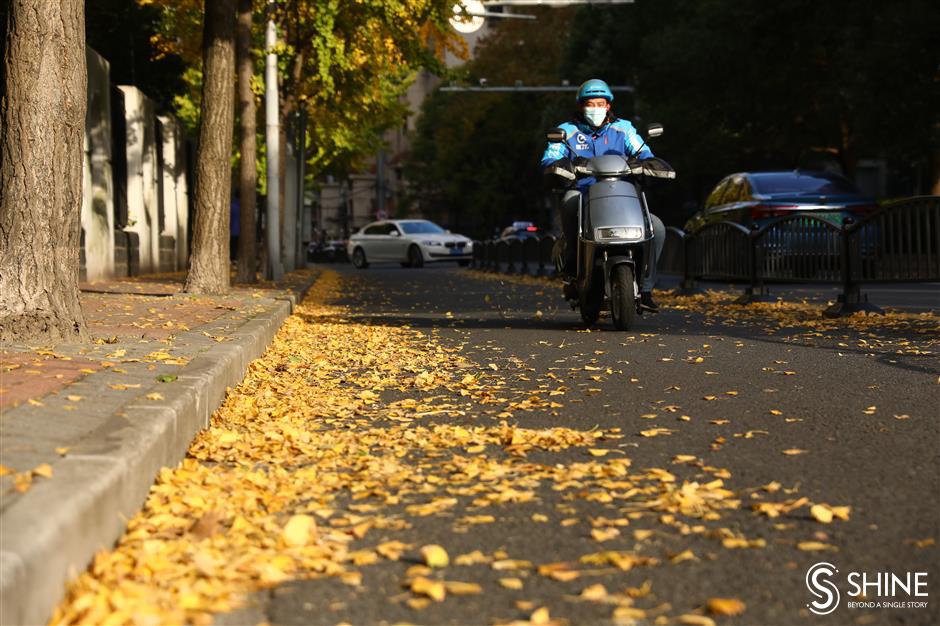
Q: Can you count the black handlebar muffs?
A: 2